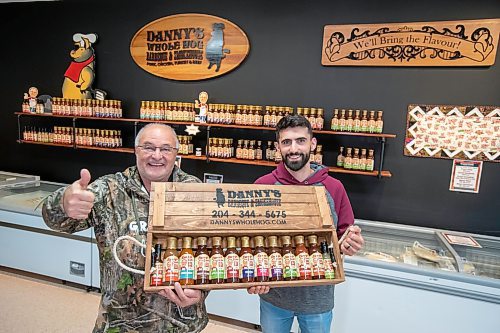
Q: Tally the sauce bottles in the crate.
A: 13